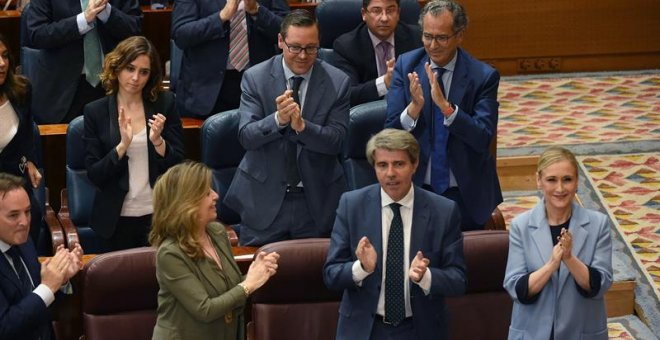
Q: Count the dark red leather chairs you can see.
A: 3